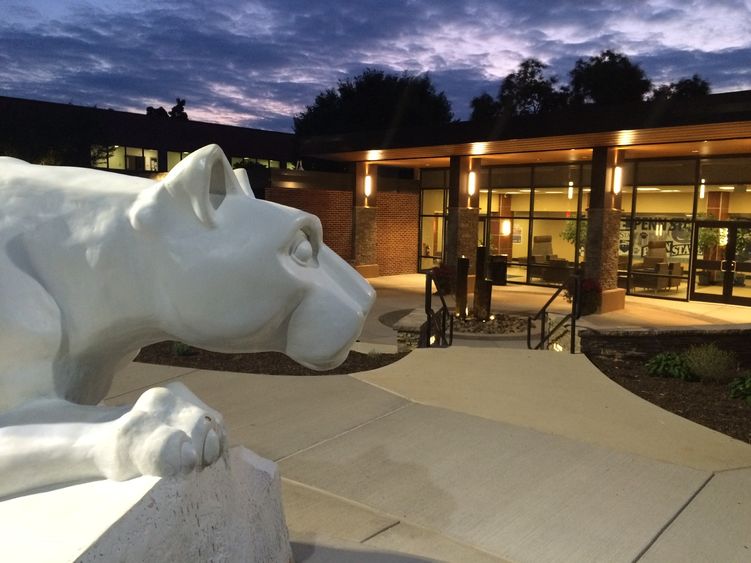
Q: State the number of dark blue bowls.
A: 0